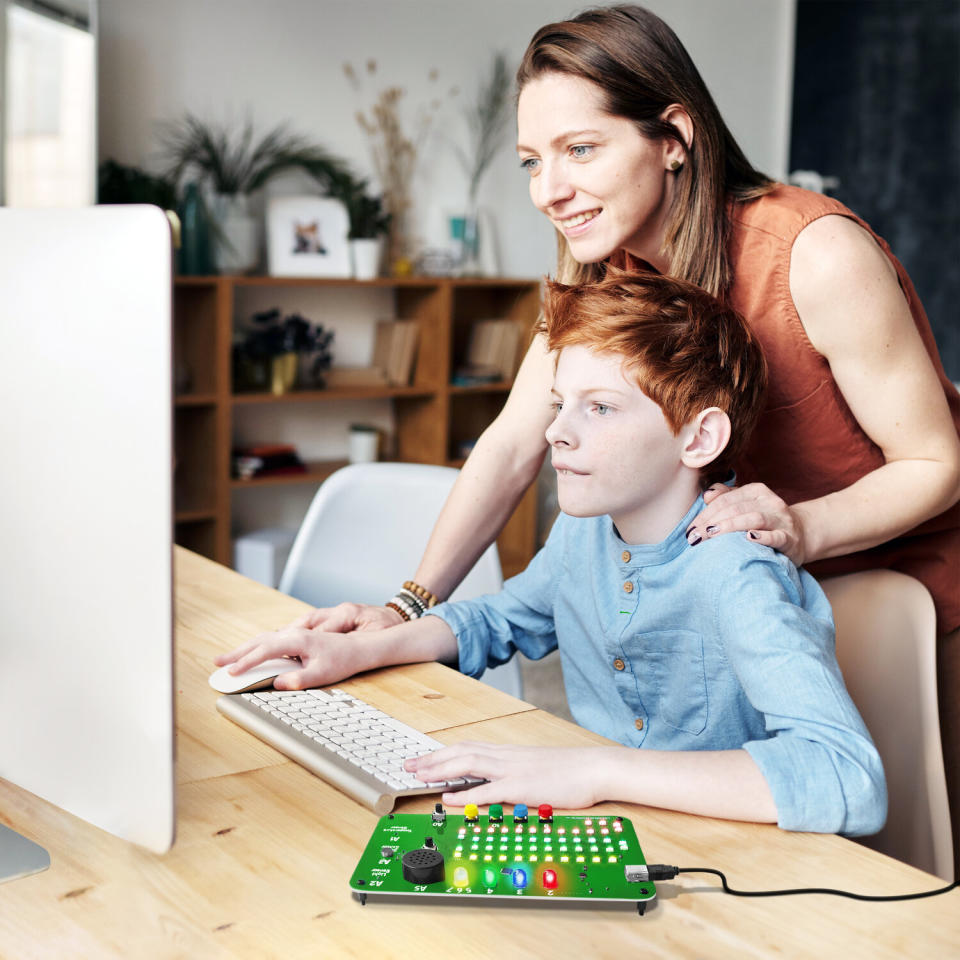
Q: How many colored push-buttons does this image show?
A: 4